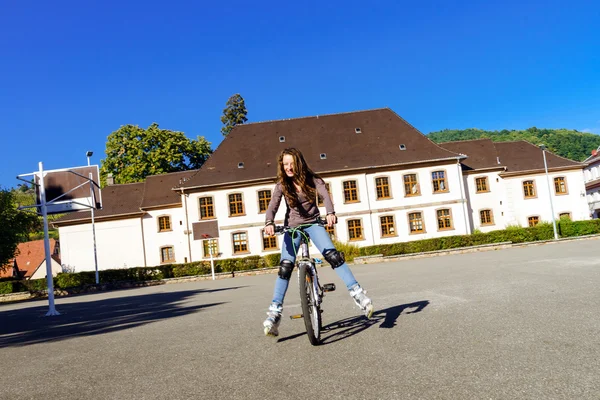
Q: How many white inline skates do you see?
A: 2